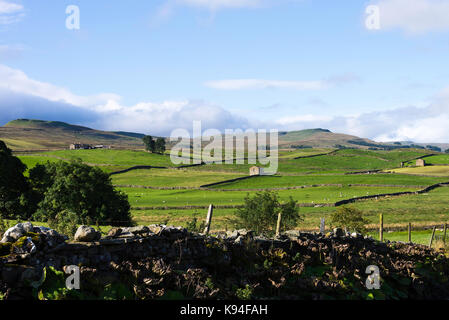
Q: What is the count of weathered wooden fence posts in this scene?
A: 7